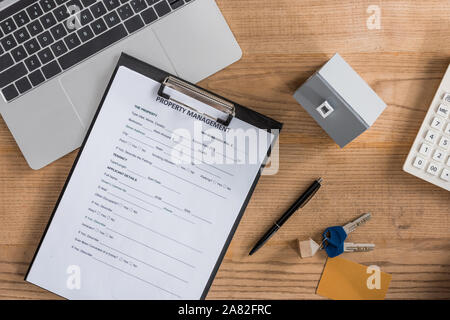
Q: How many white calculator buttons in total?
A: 12